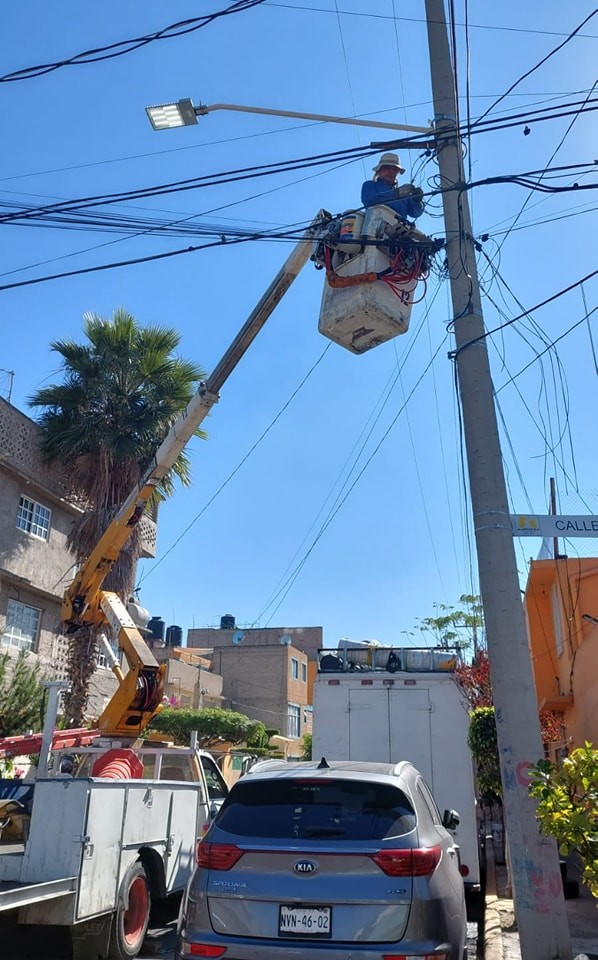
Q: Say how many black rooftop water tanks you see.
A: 3